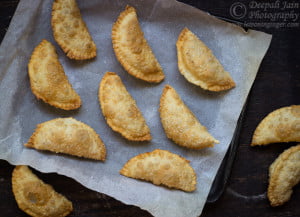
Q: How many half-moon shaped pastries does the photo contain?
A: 11